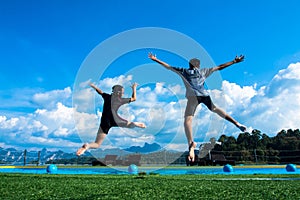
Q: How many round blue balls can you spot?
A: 4